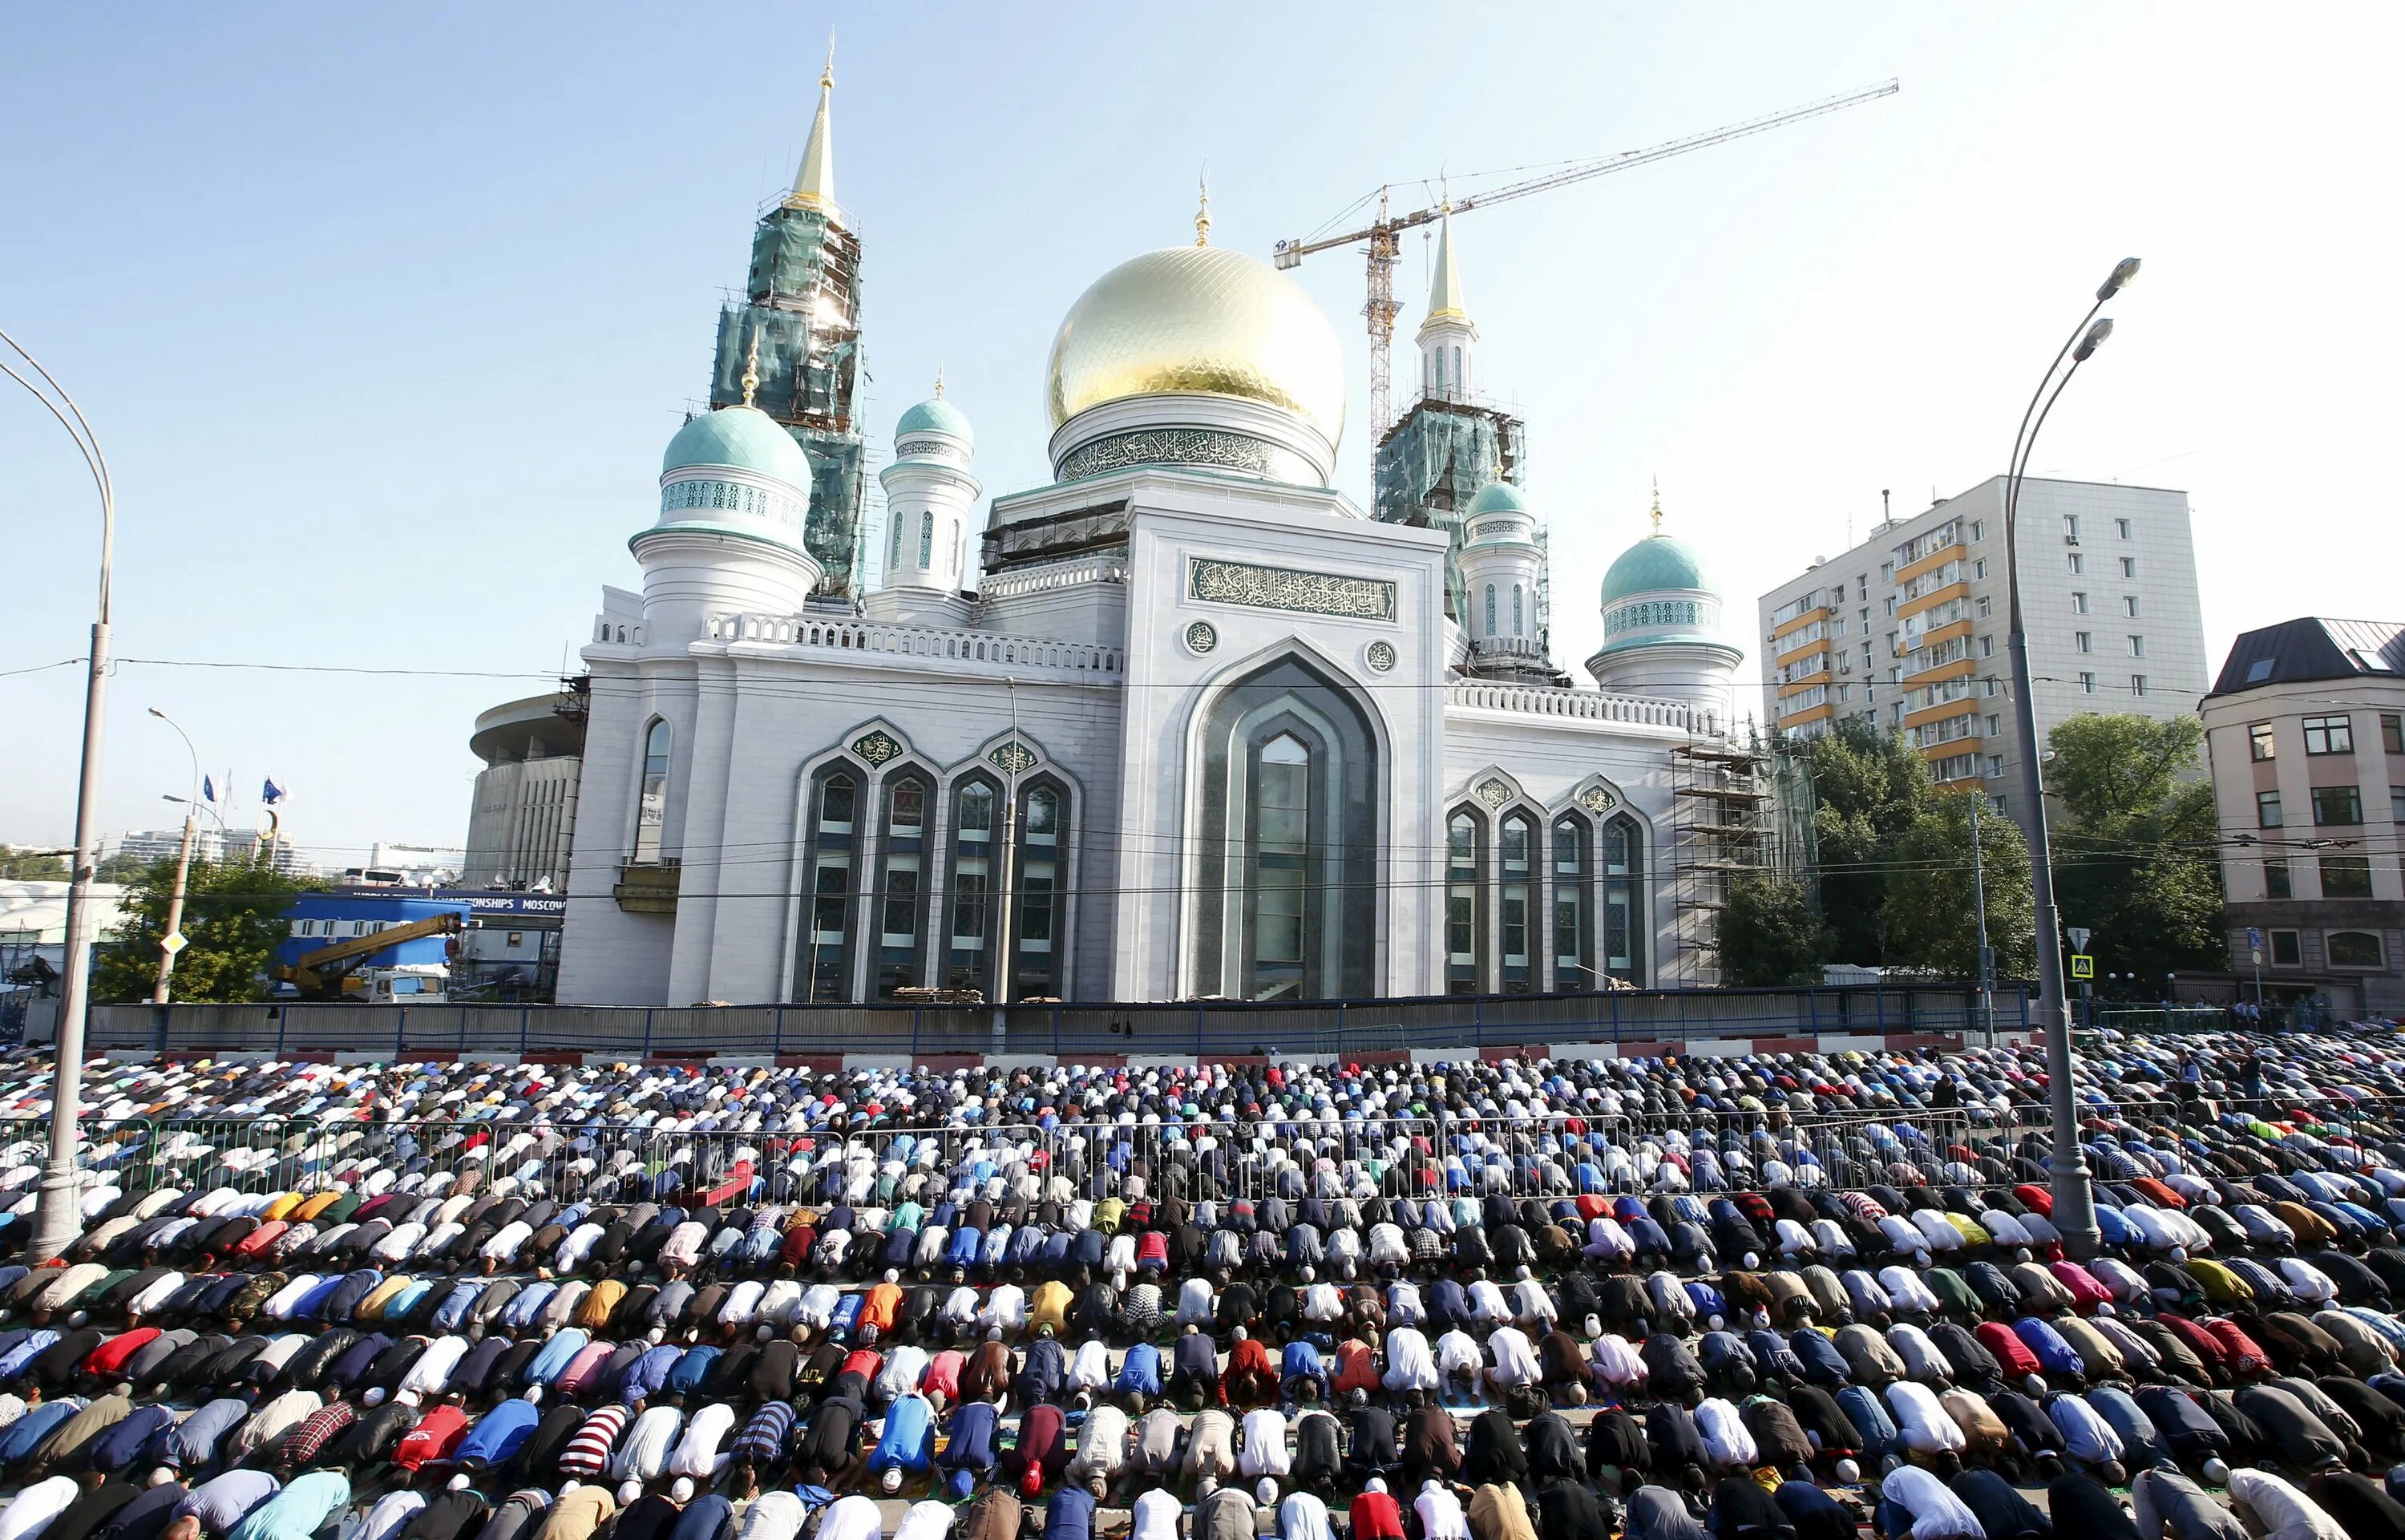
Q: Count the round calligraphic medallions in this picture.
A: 2